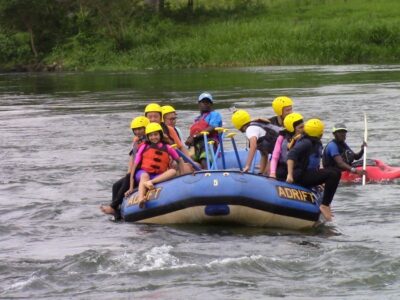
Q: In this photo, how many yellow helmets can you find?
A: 8